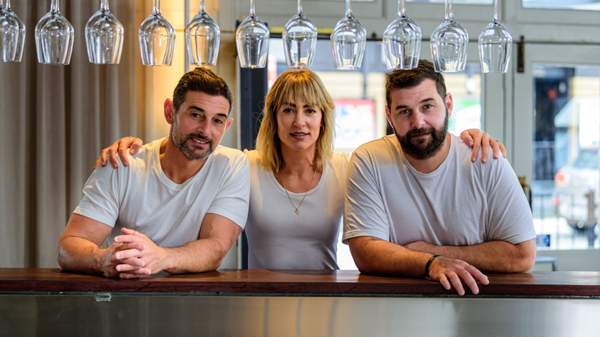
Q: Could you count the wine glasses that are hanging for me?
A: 11